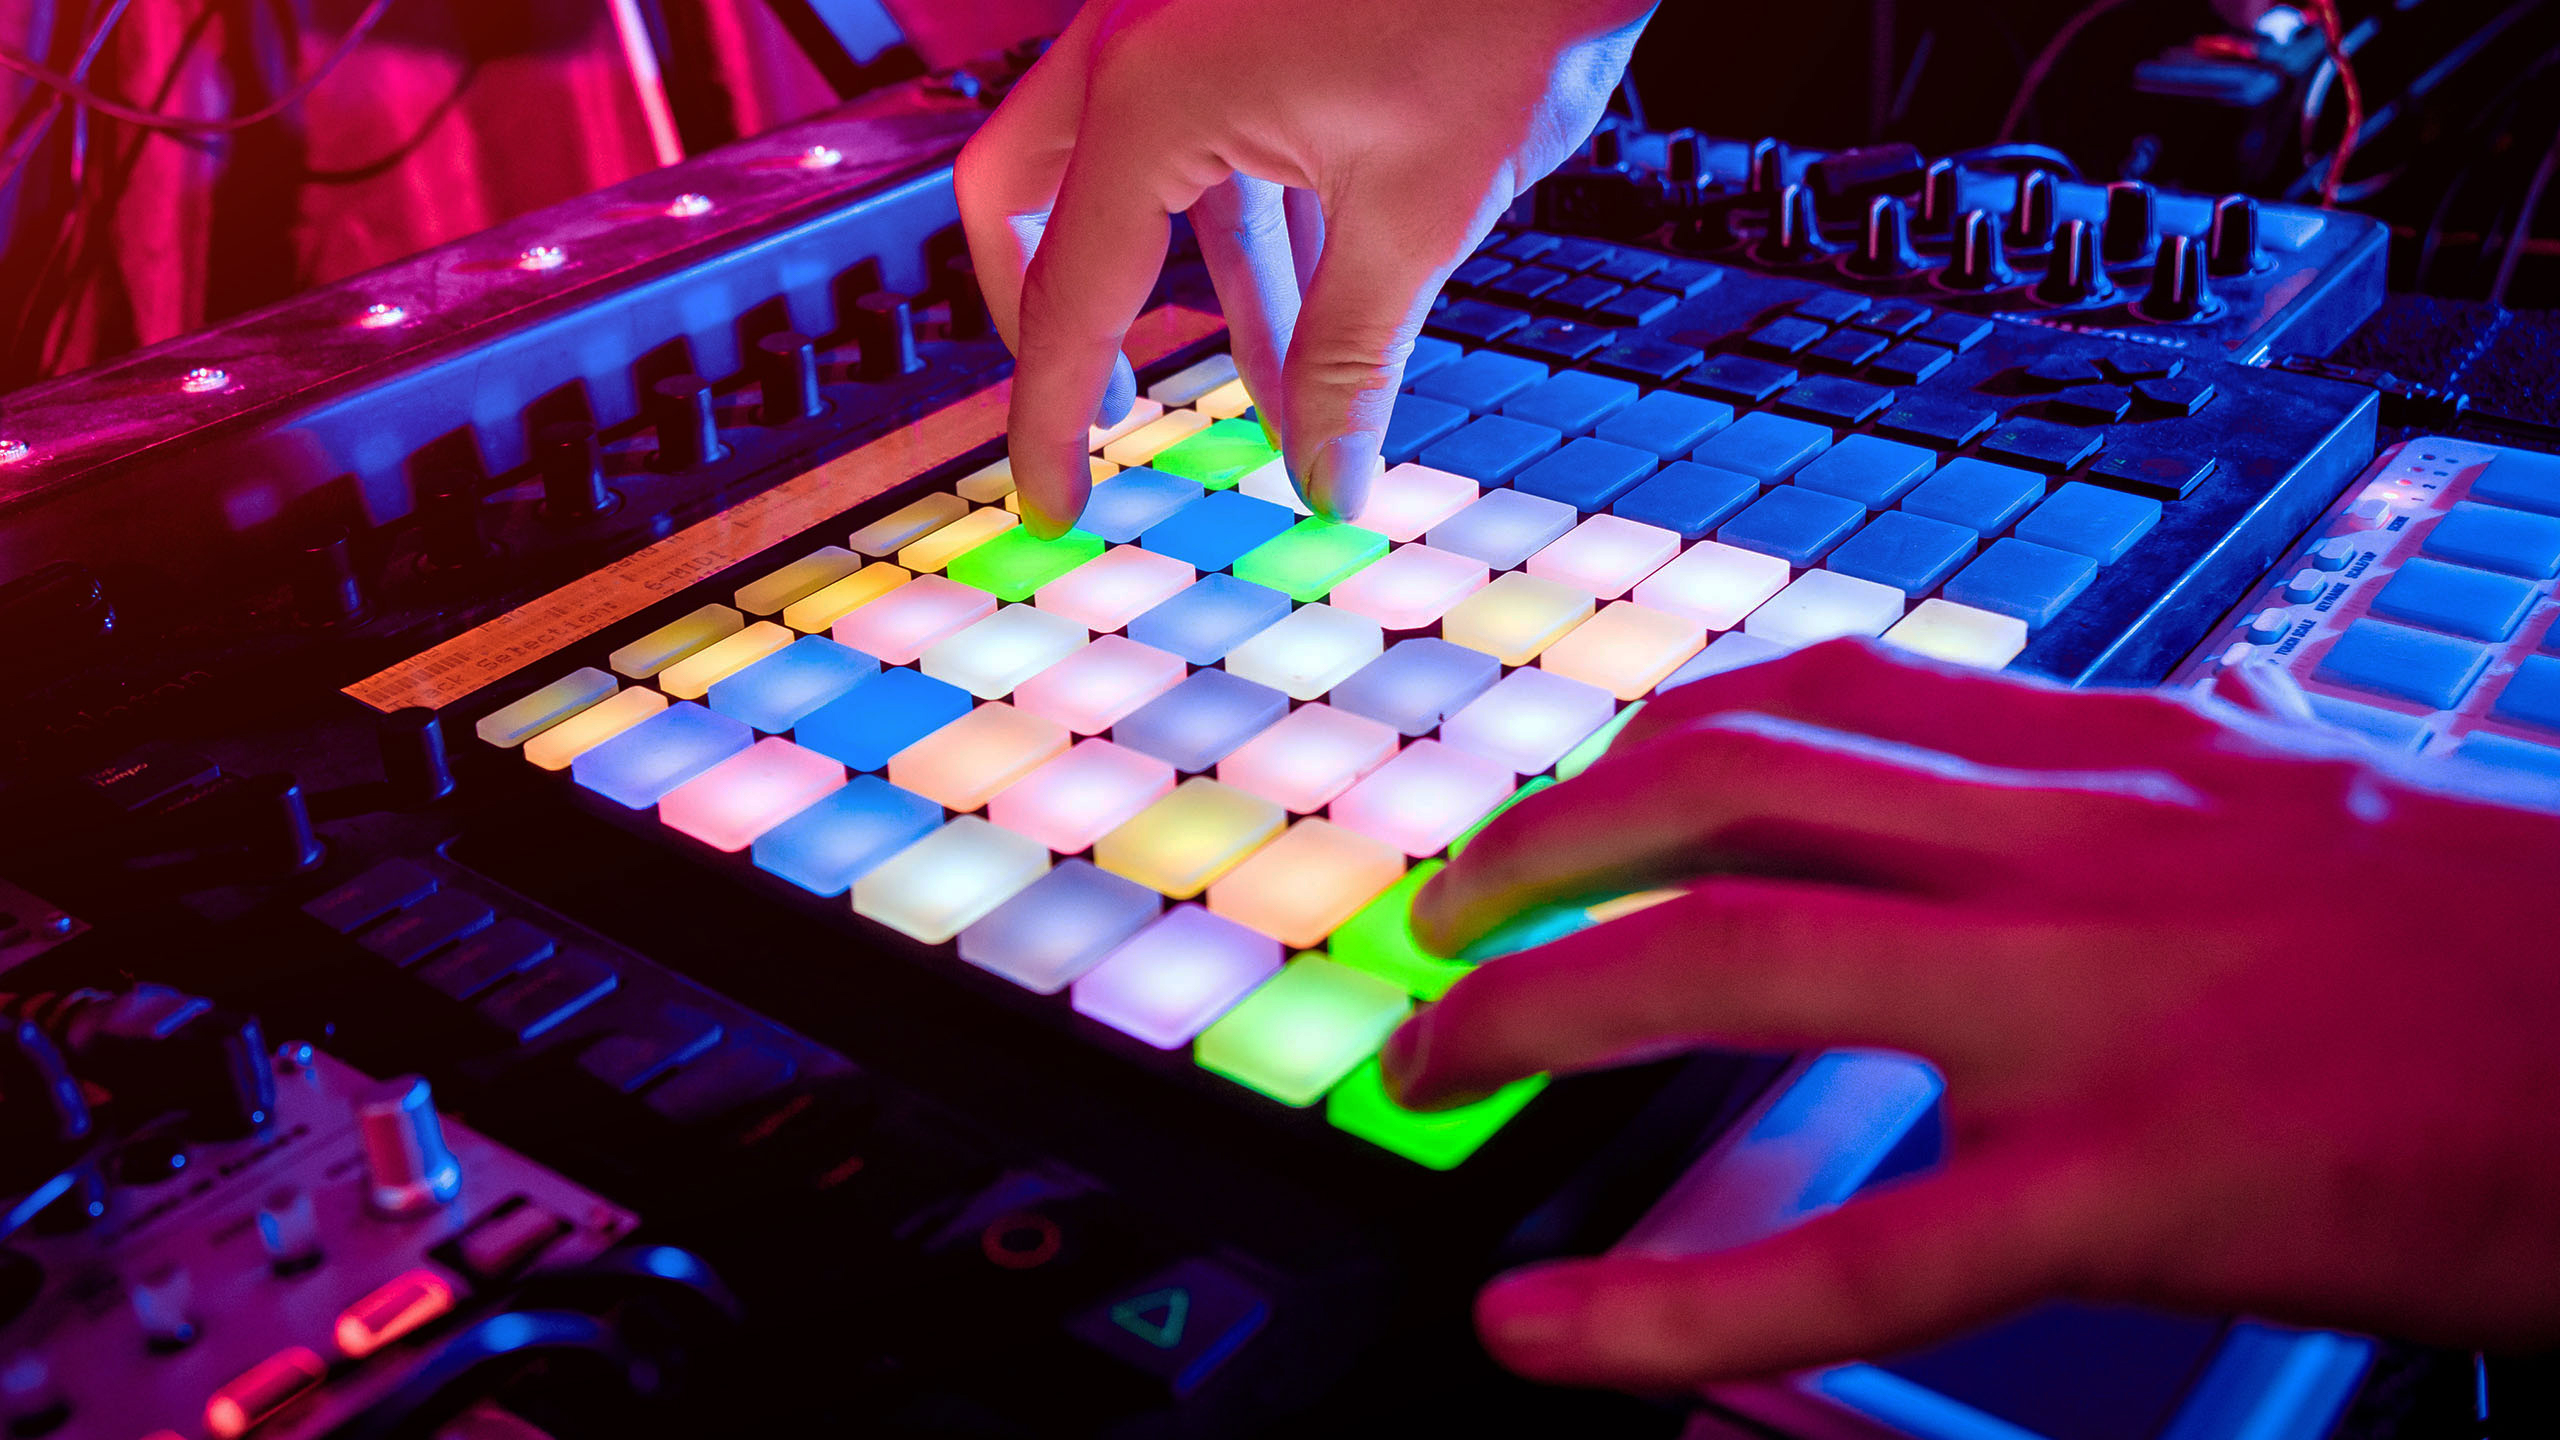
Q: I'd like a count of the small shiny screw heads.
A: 6